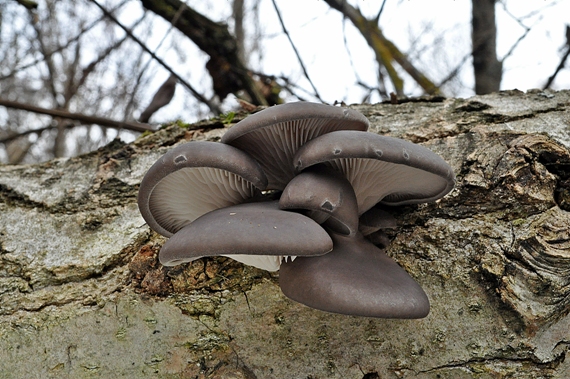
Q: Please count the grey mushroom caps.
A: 6